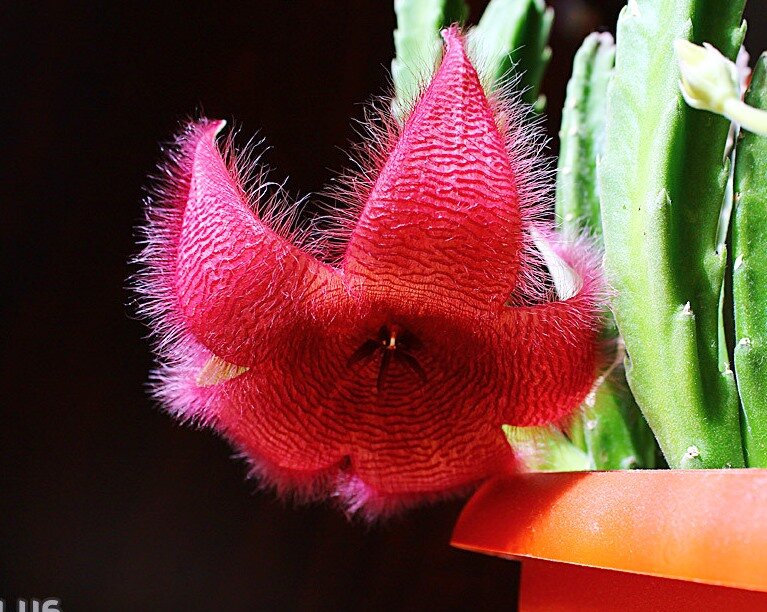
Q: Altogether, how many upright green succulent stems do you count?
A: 5